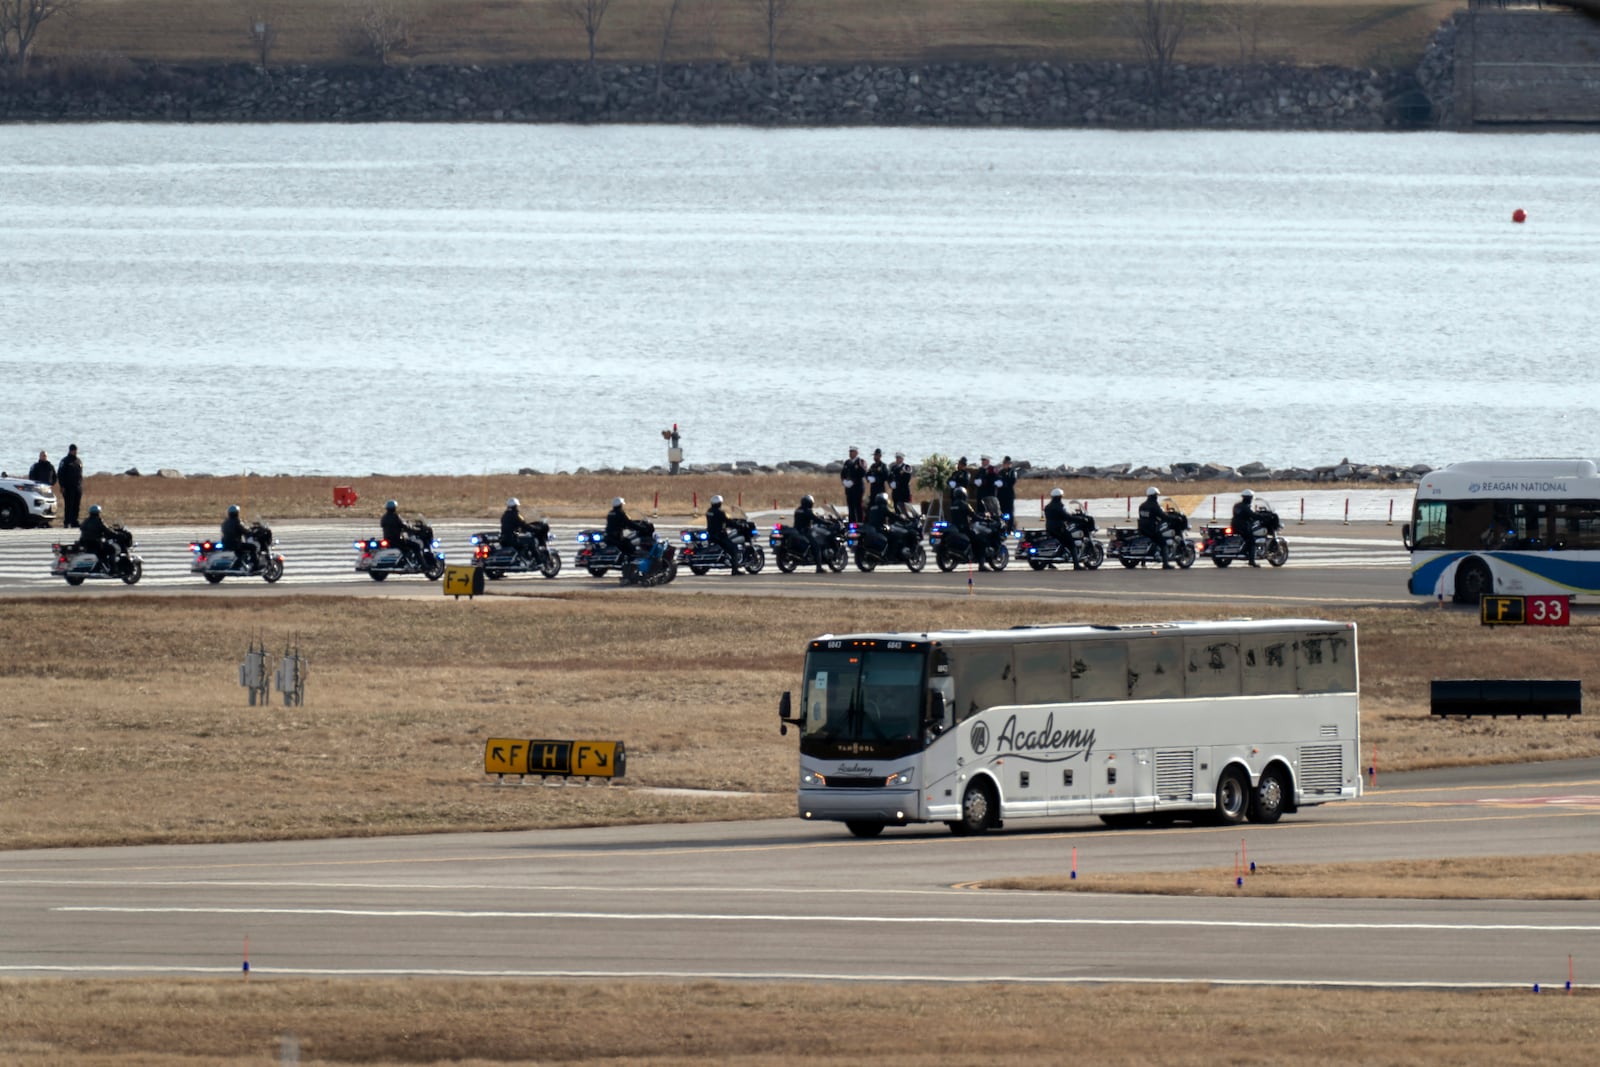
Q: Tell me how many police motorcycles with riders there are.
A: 12